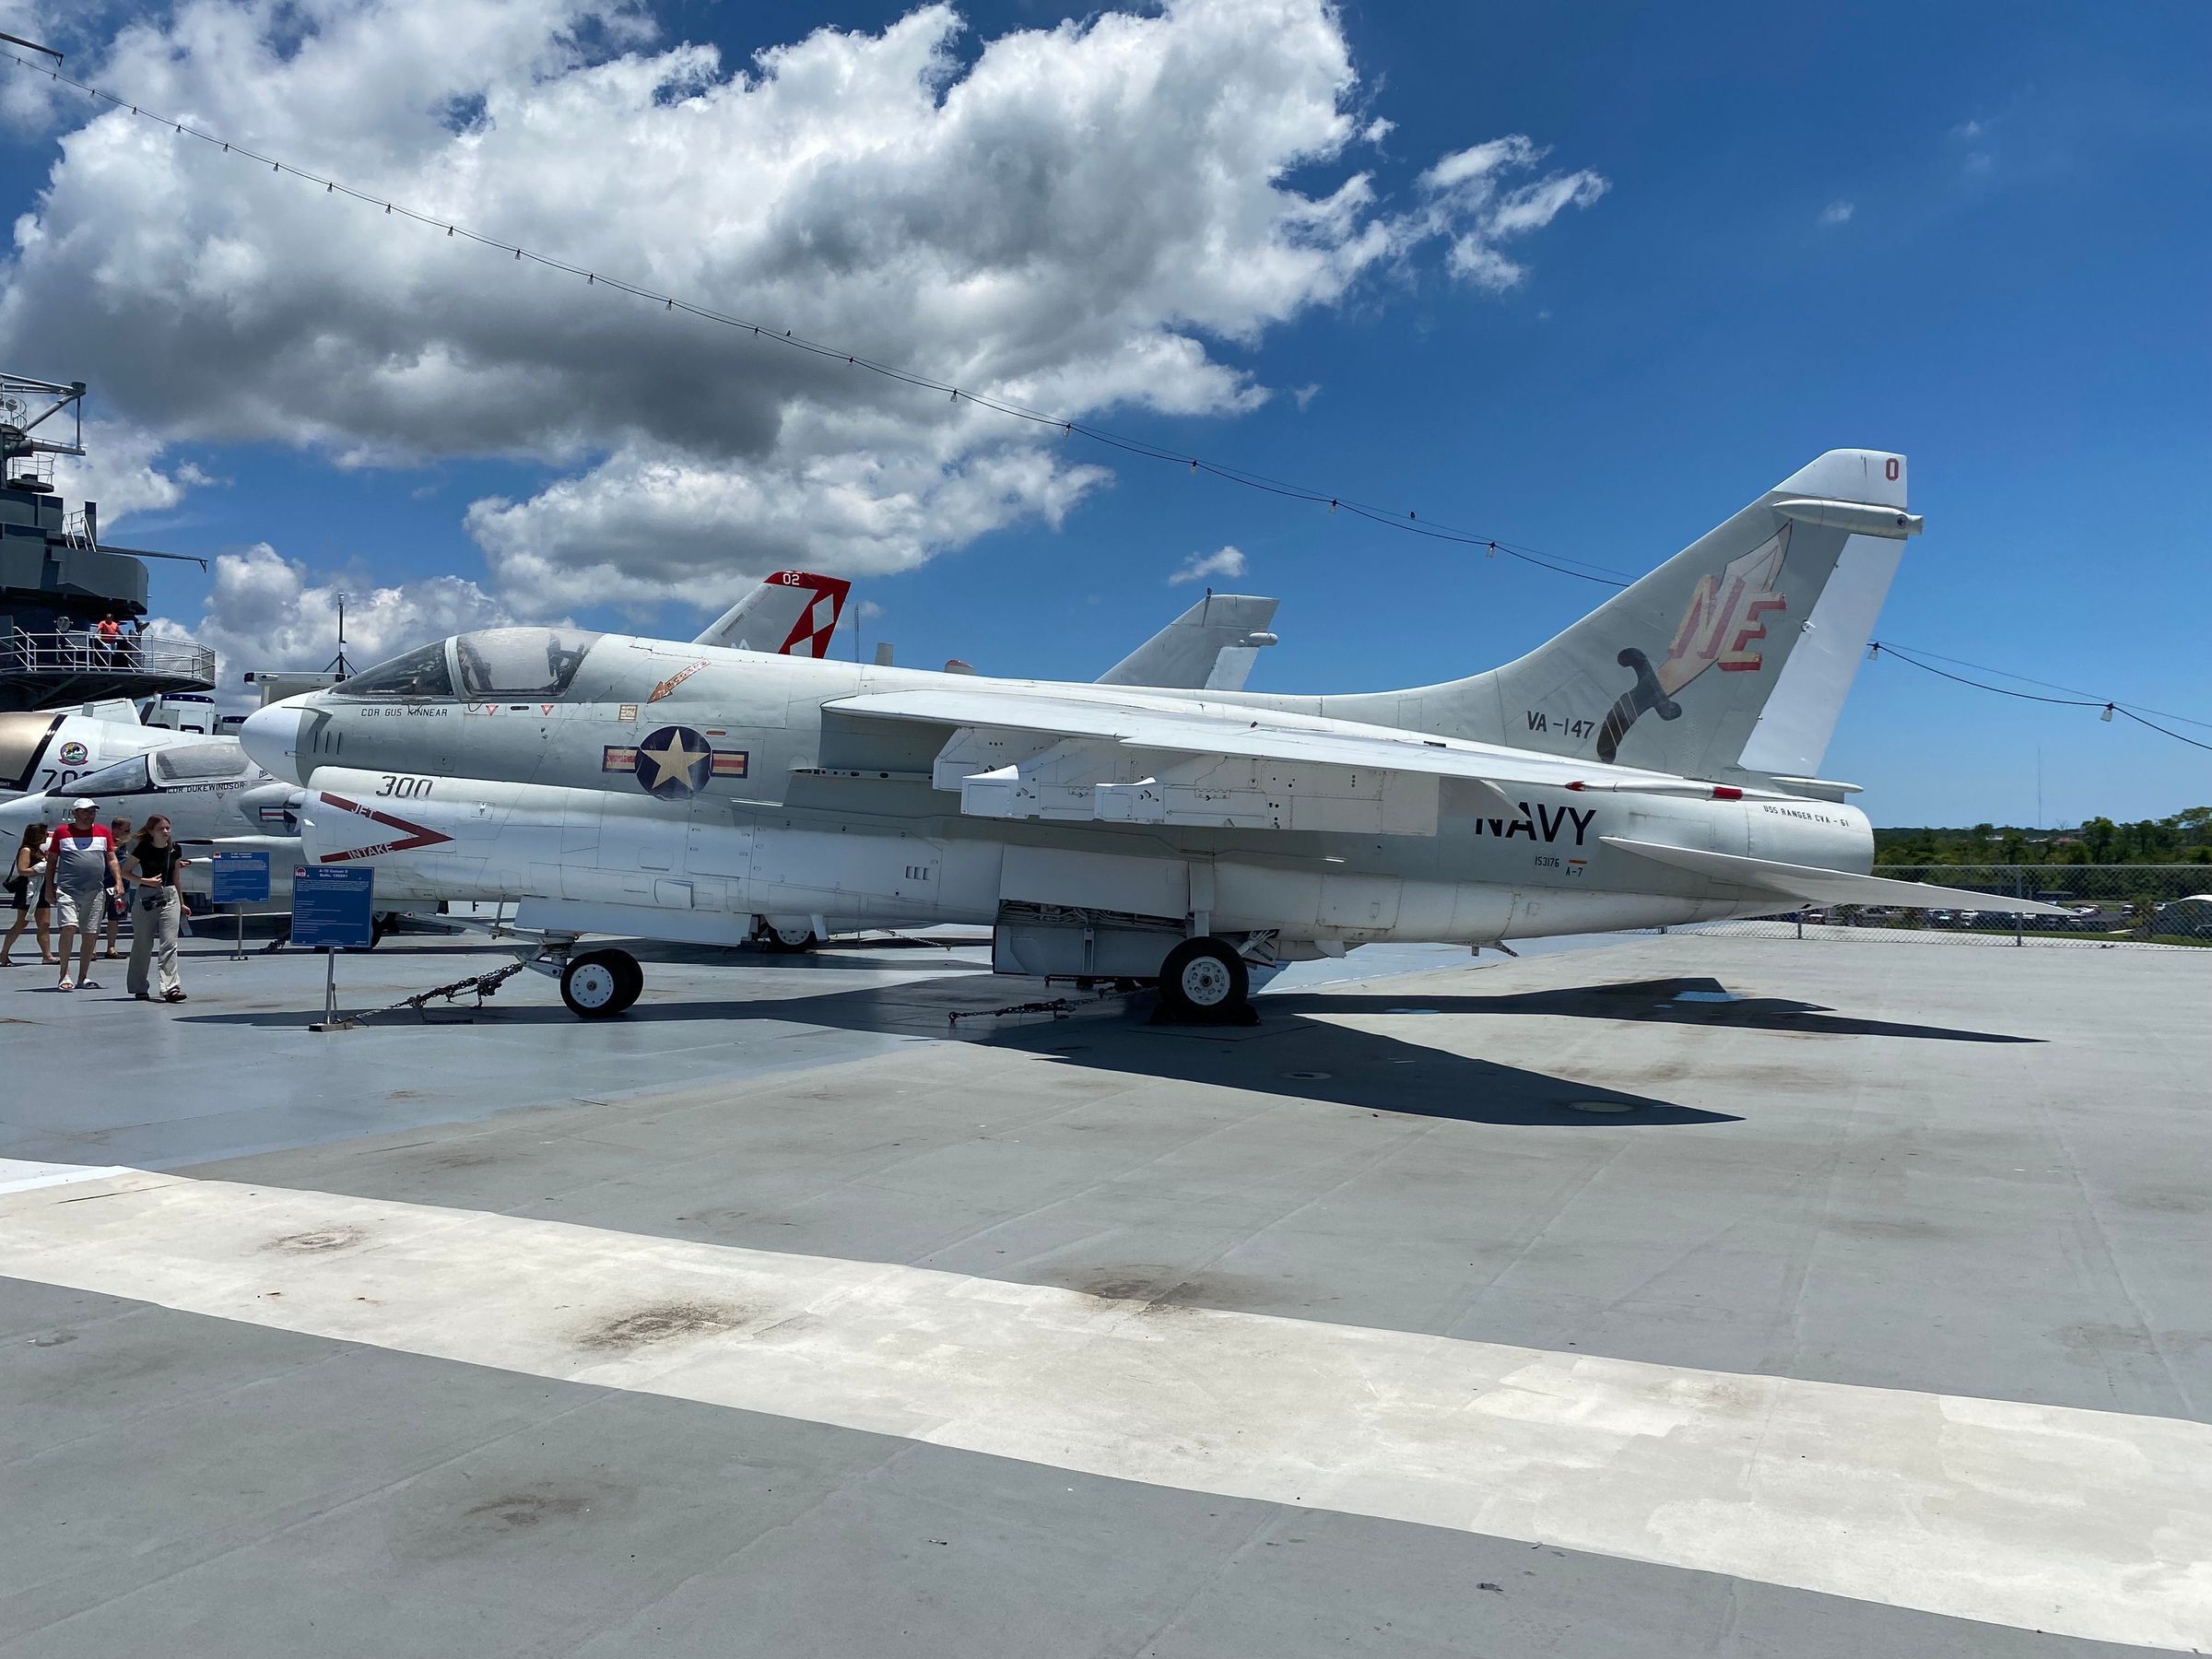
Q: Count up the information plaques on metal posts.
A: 2